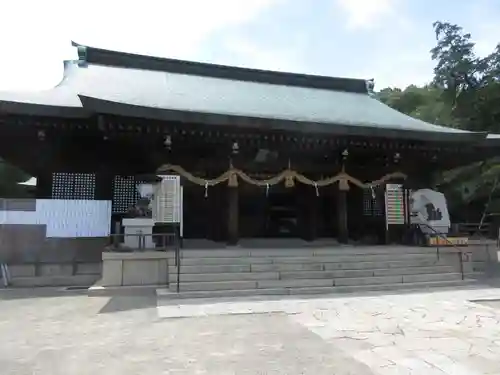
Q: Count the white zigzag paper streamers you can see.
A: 4